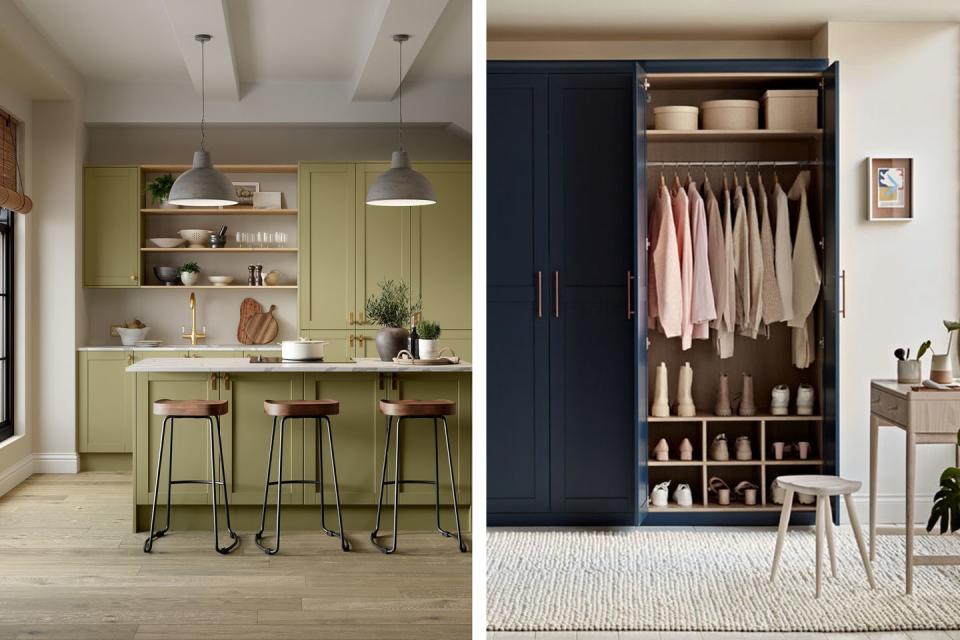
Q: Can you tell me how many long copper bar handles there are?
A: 4